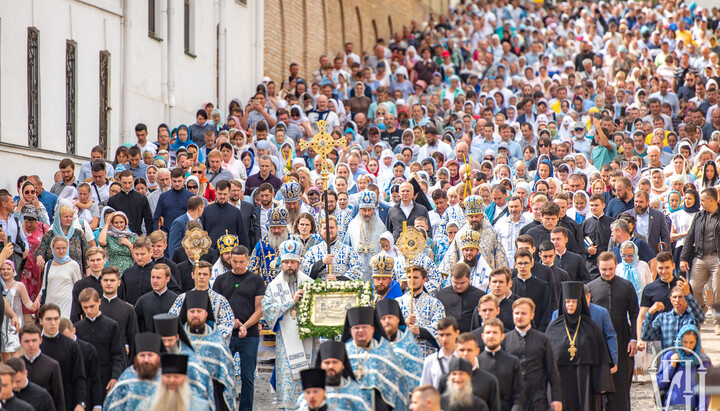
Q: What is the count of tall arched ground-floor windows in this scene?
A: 3